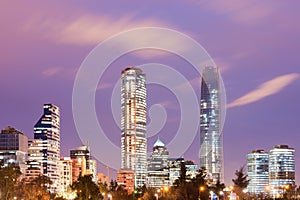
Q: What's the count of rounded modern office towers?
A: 2